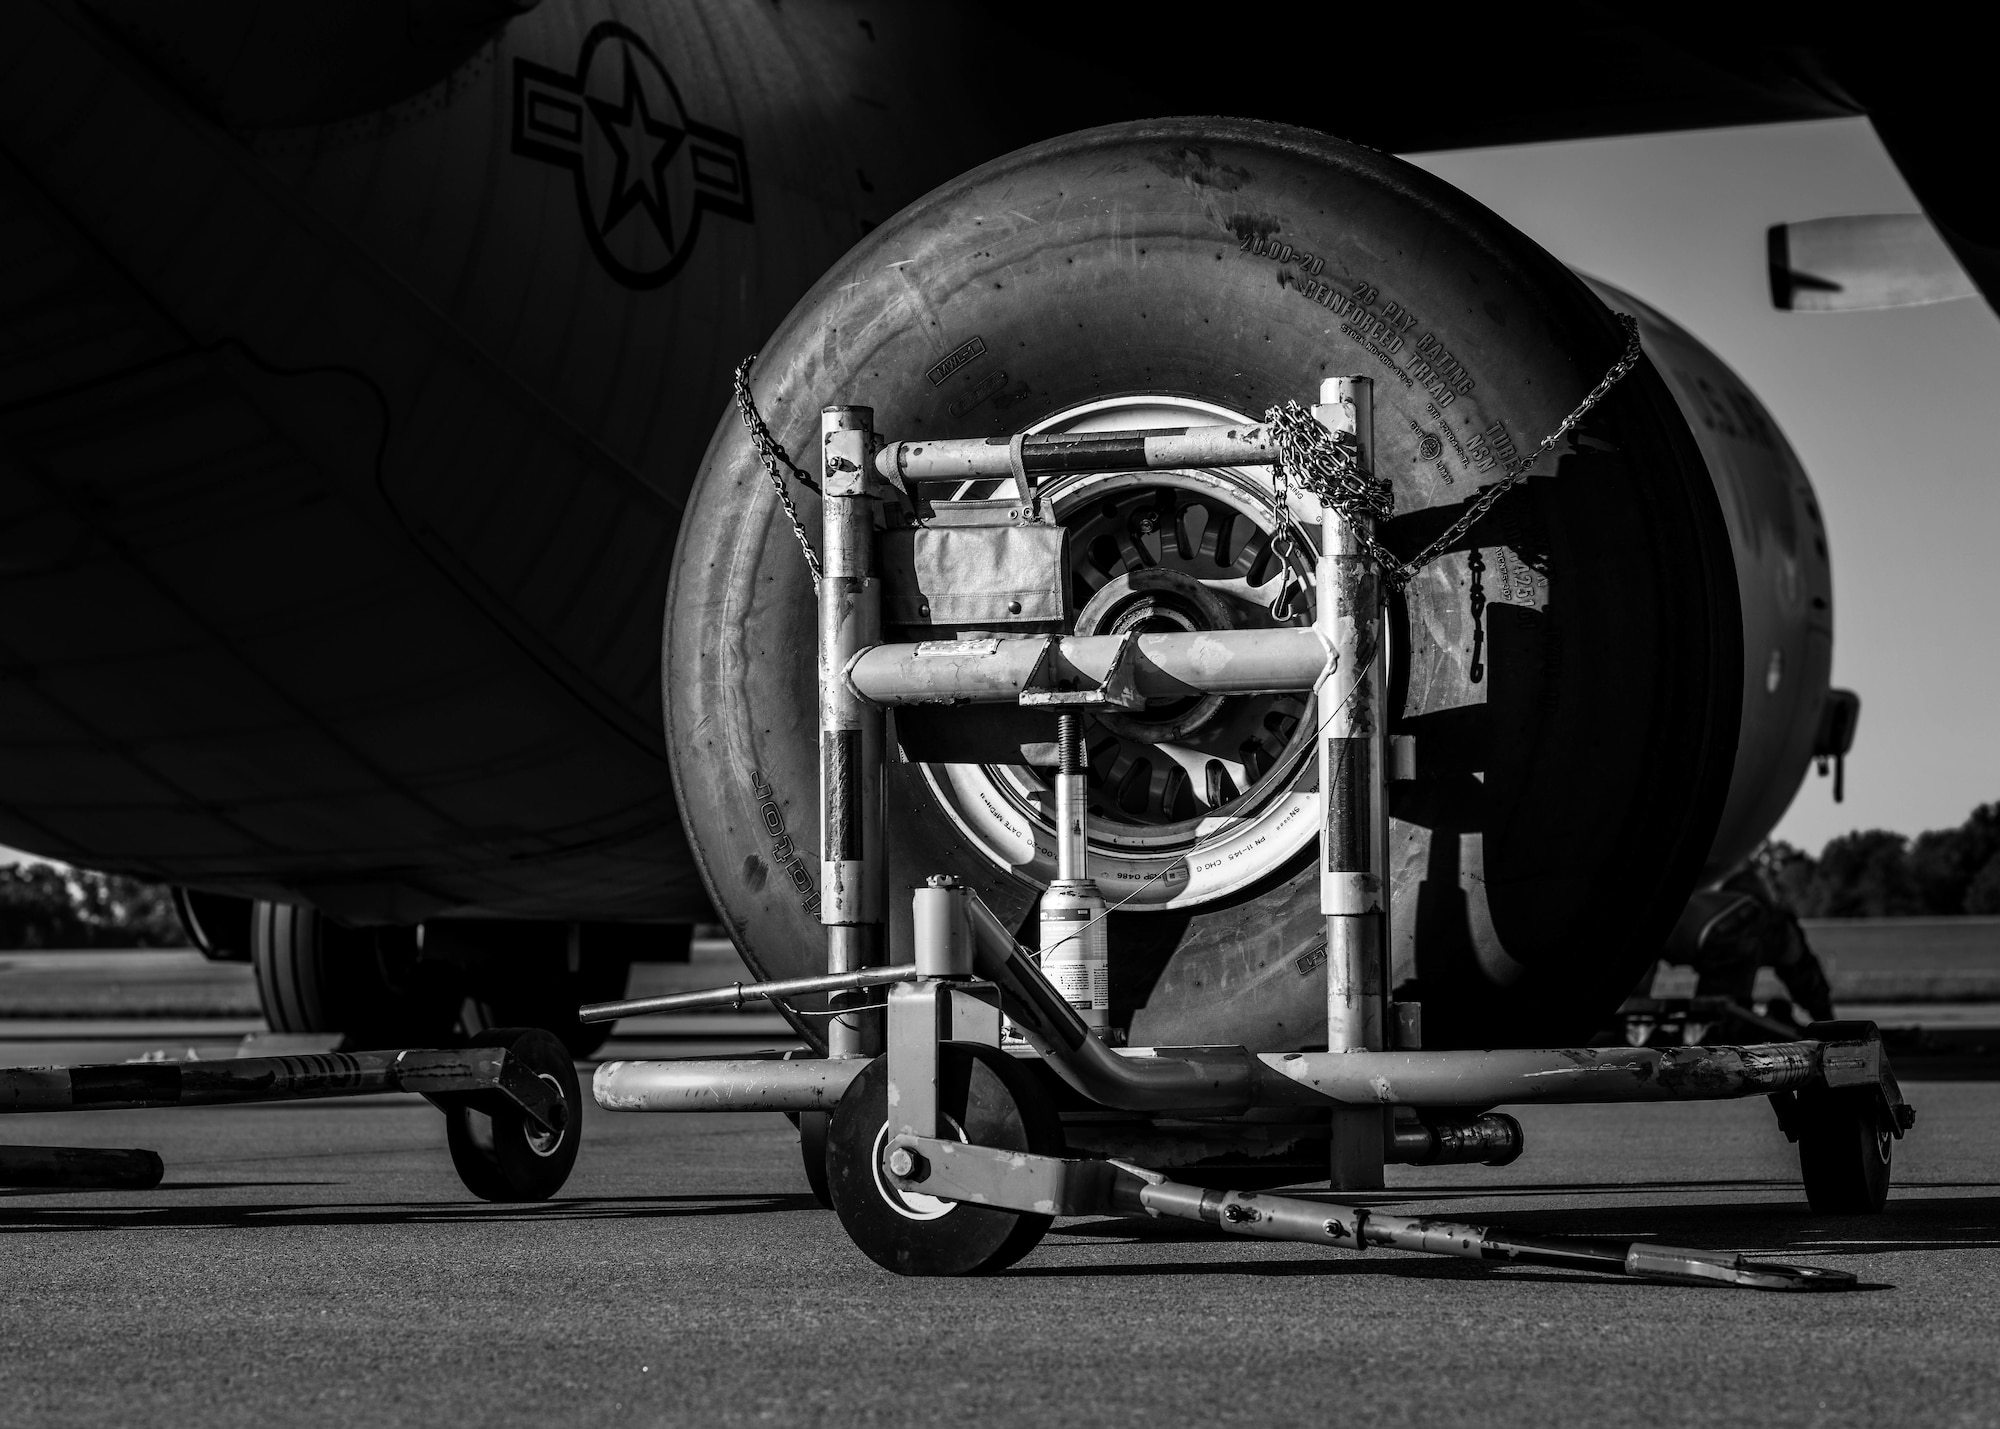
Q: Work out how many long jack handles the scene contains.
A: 1